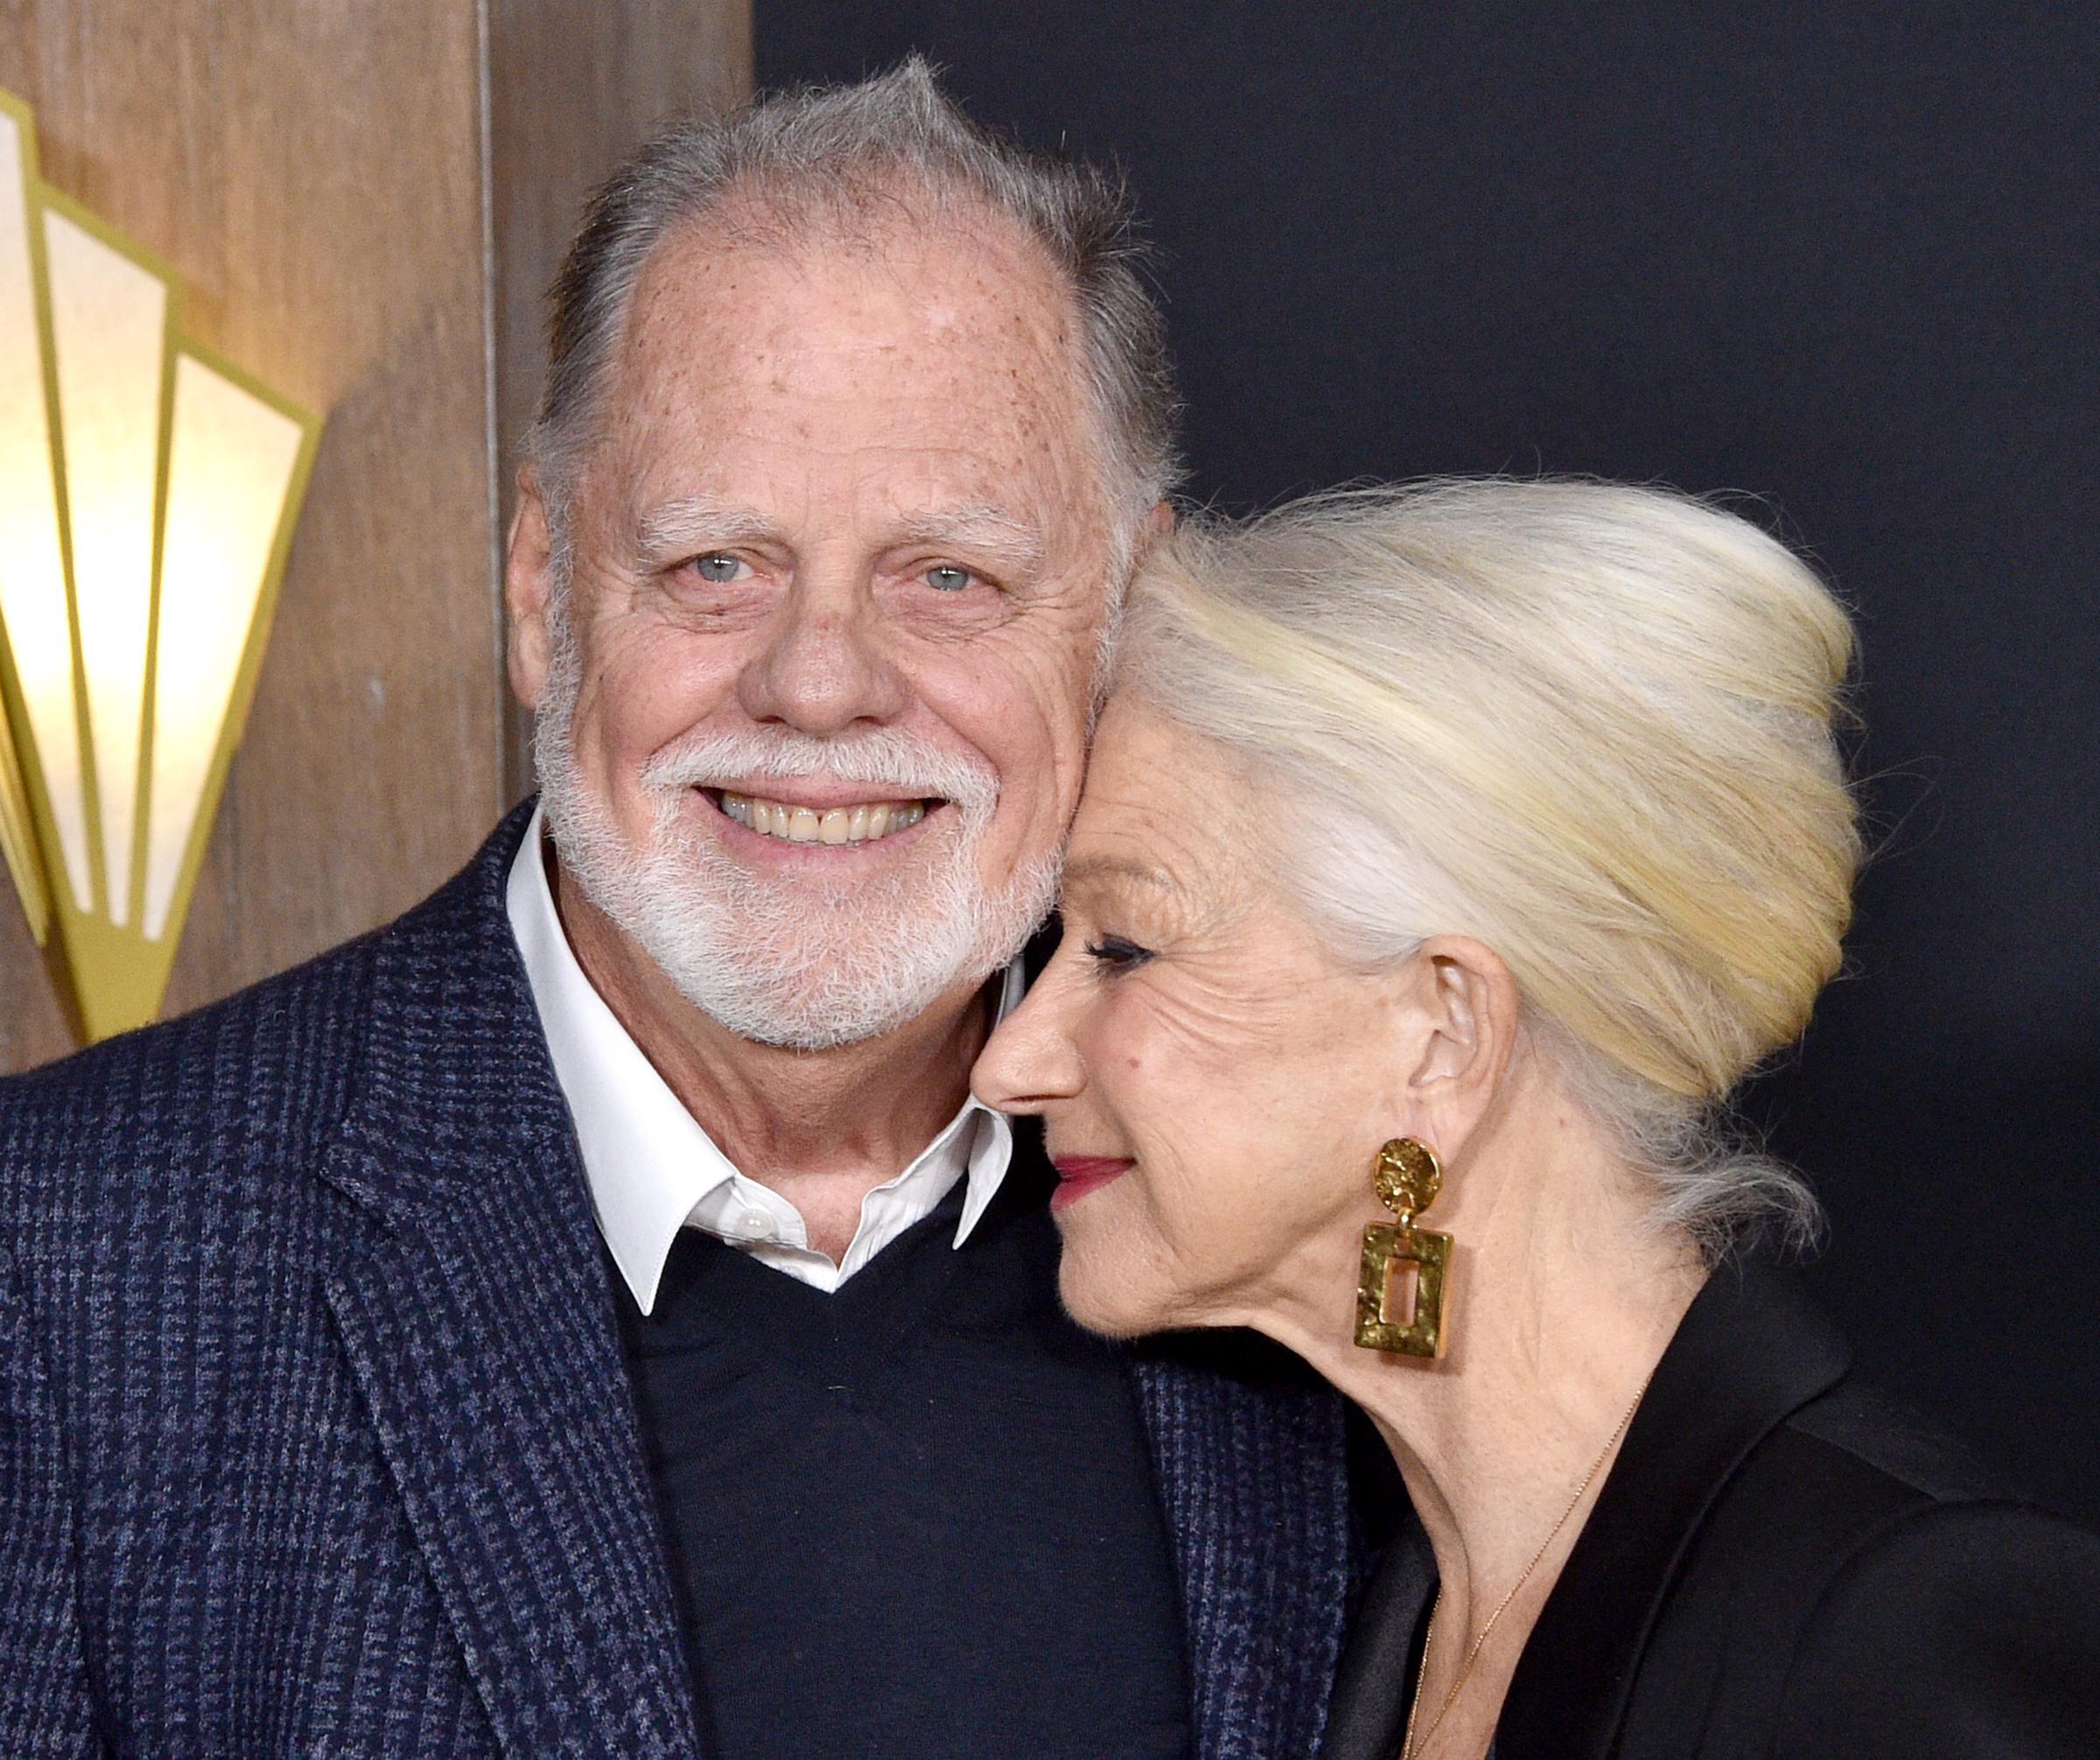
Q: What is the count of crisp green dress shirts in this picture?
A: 0